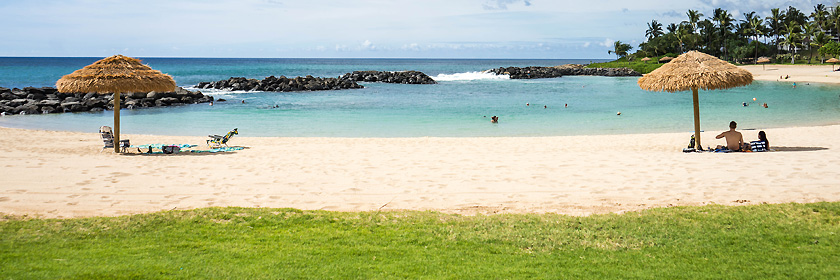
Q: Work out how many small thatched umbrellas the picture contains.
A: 4